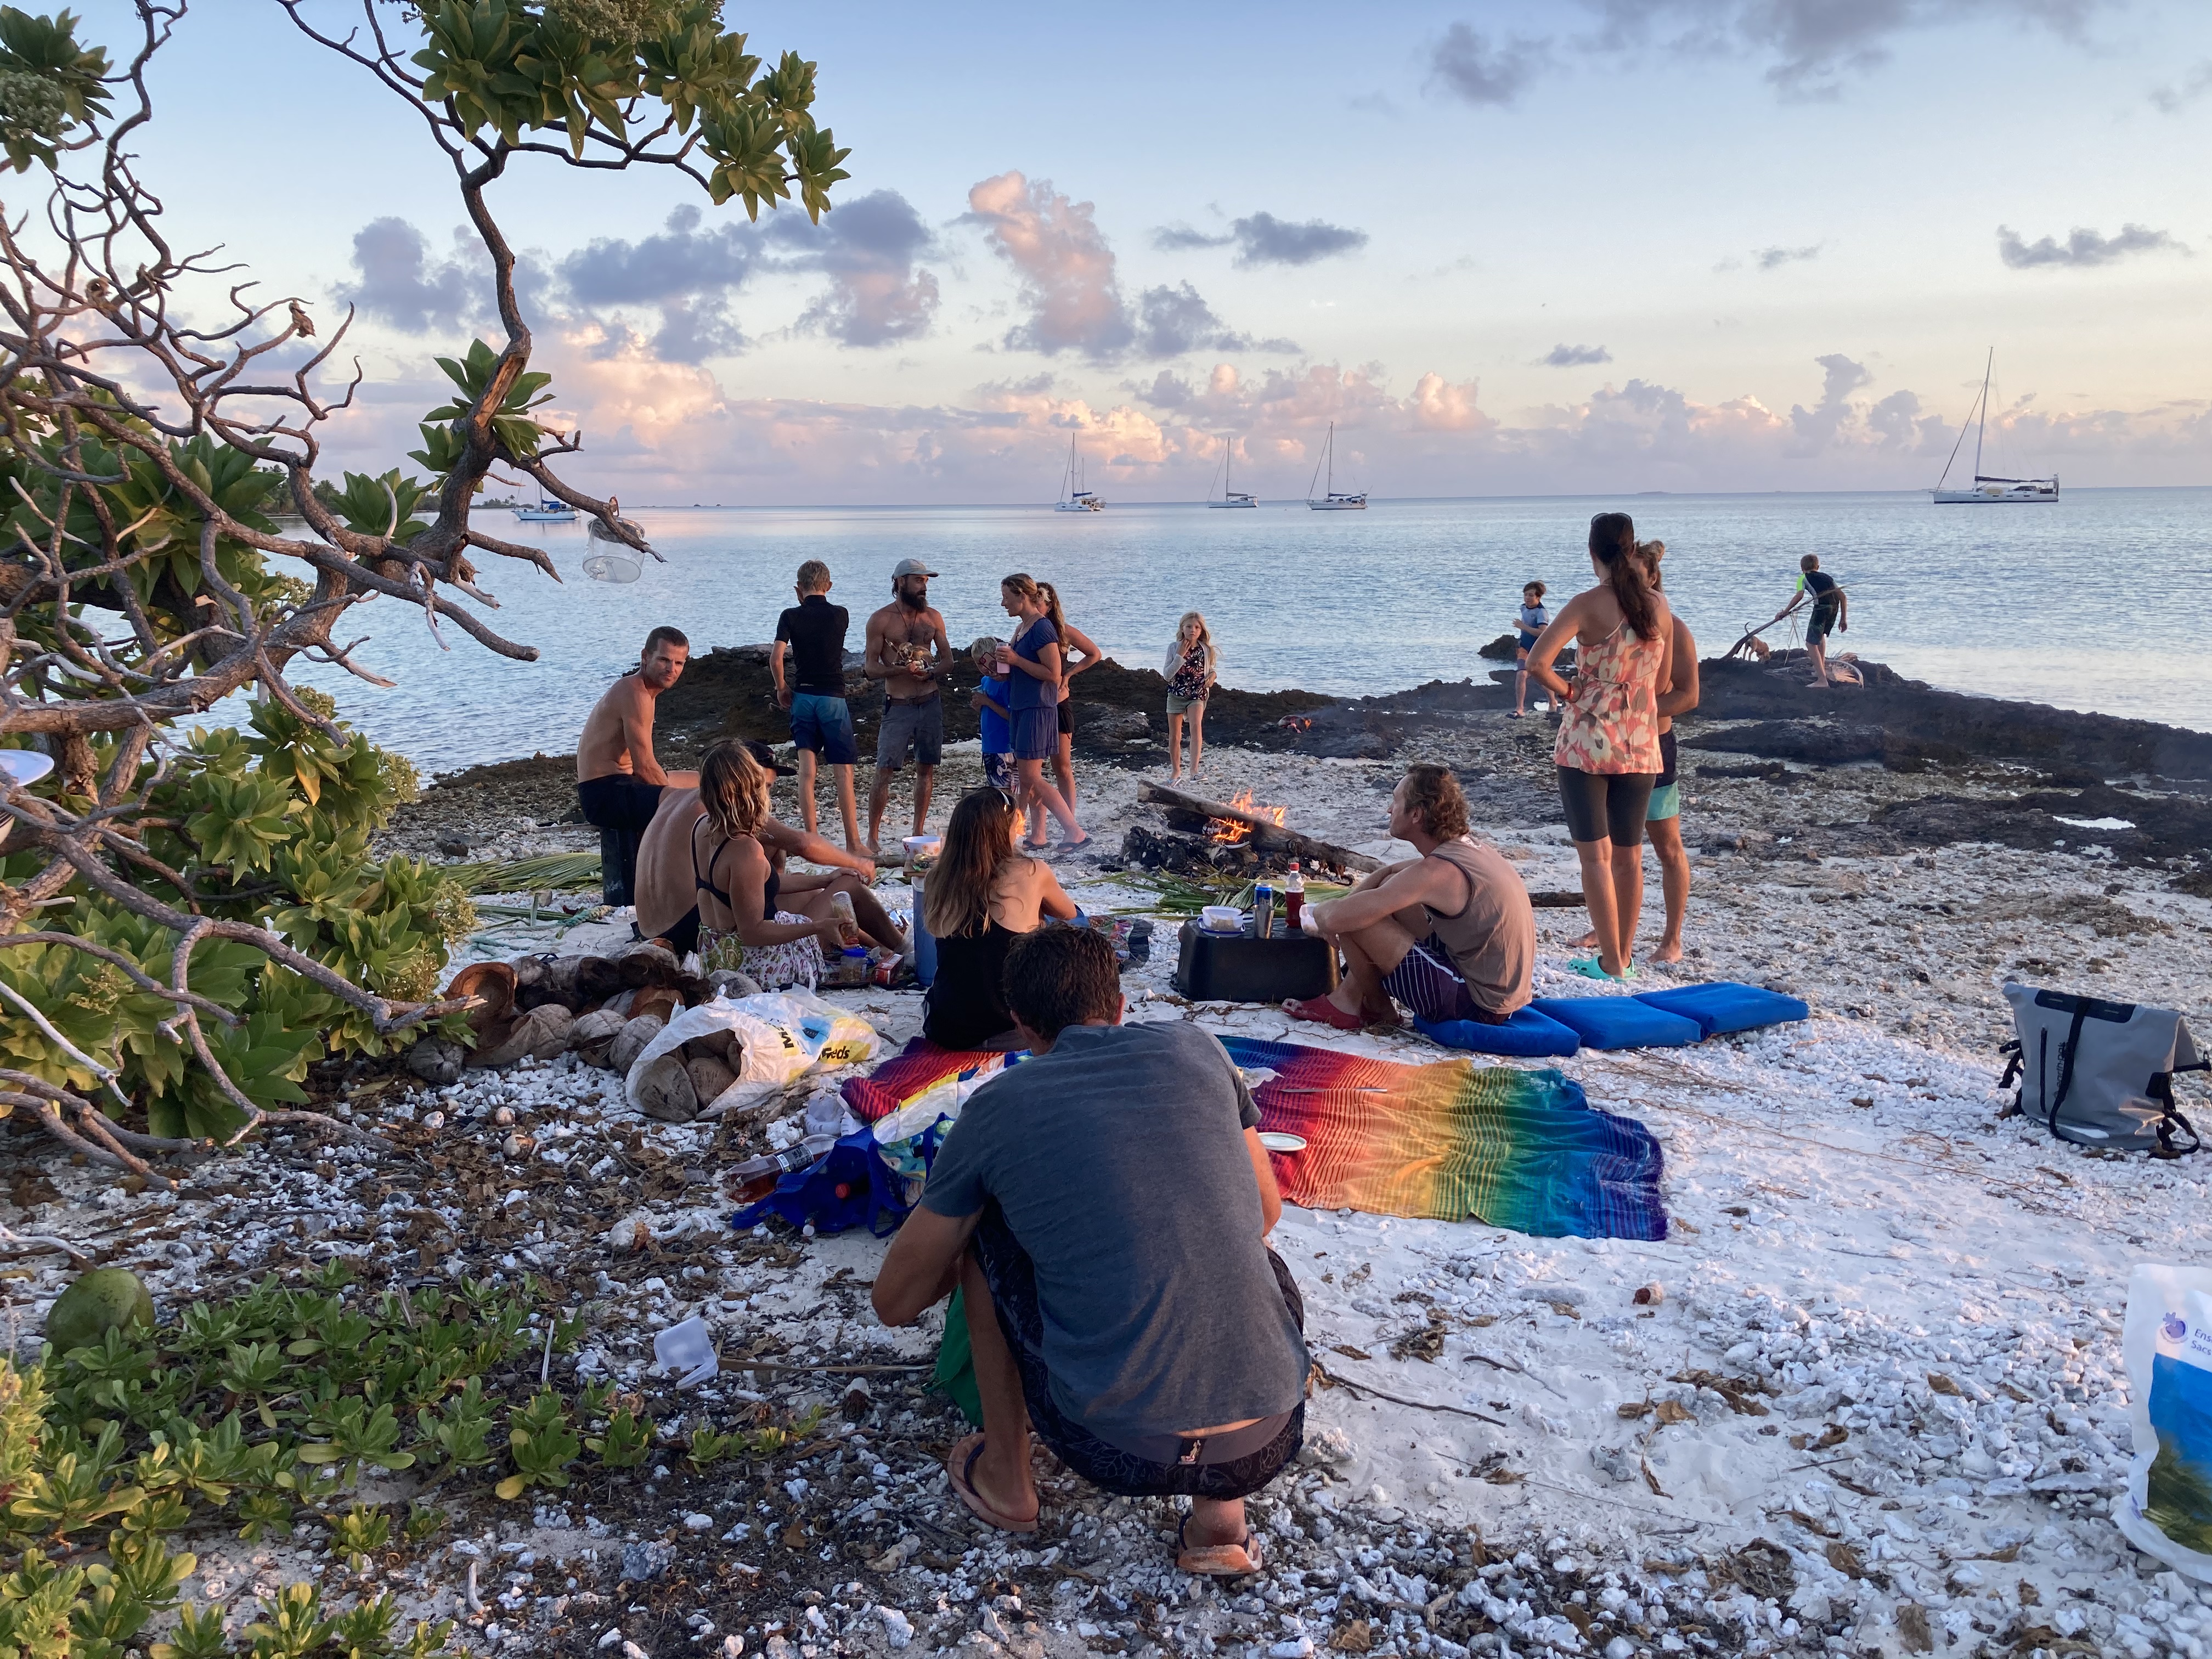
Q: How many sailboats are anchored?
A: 5